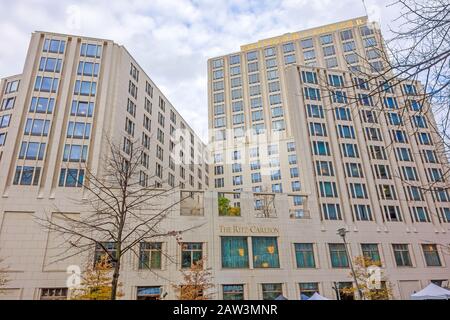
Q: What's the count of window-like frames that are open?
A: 4